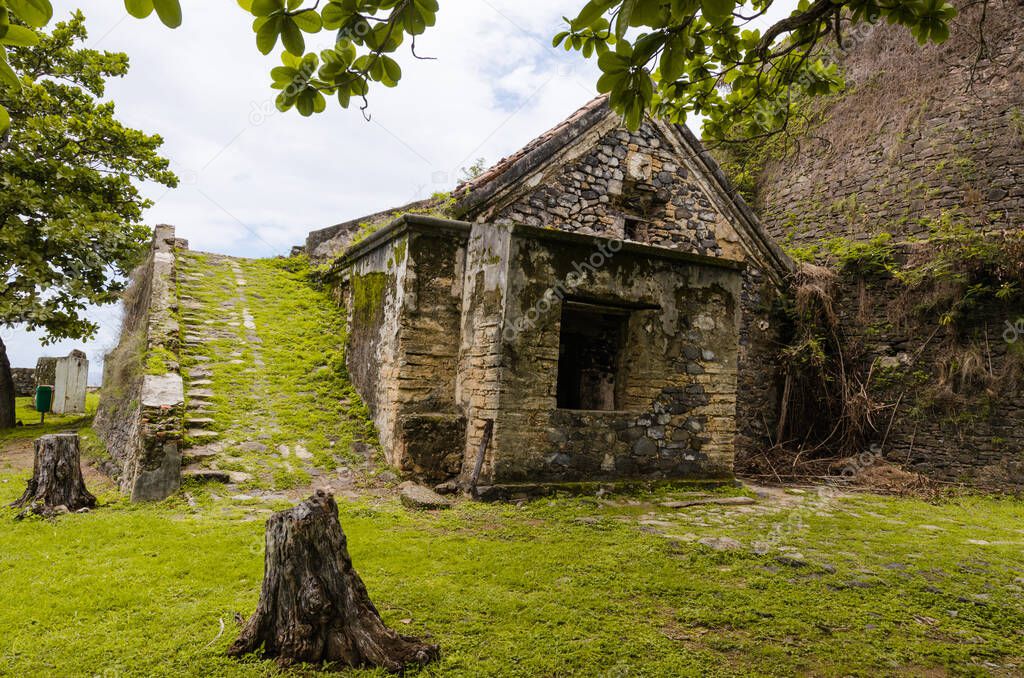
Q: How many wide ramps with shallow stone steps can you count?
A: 1